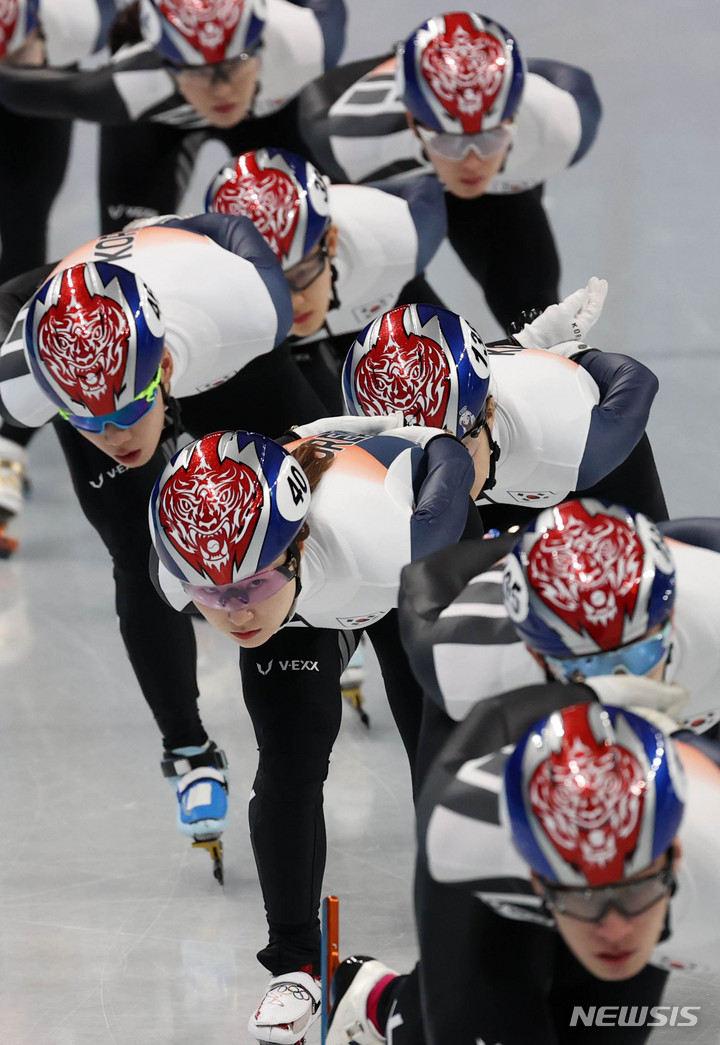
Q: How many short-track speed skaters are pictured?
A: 9